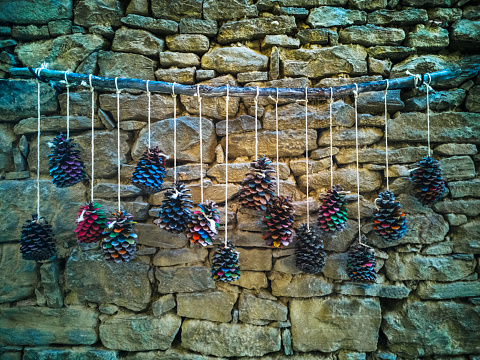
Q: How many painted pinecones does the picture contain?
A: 15